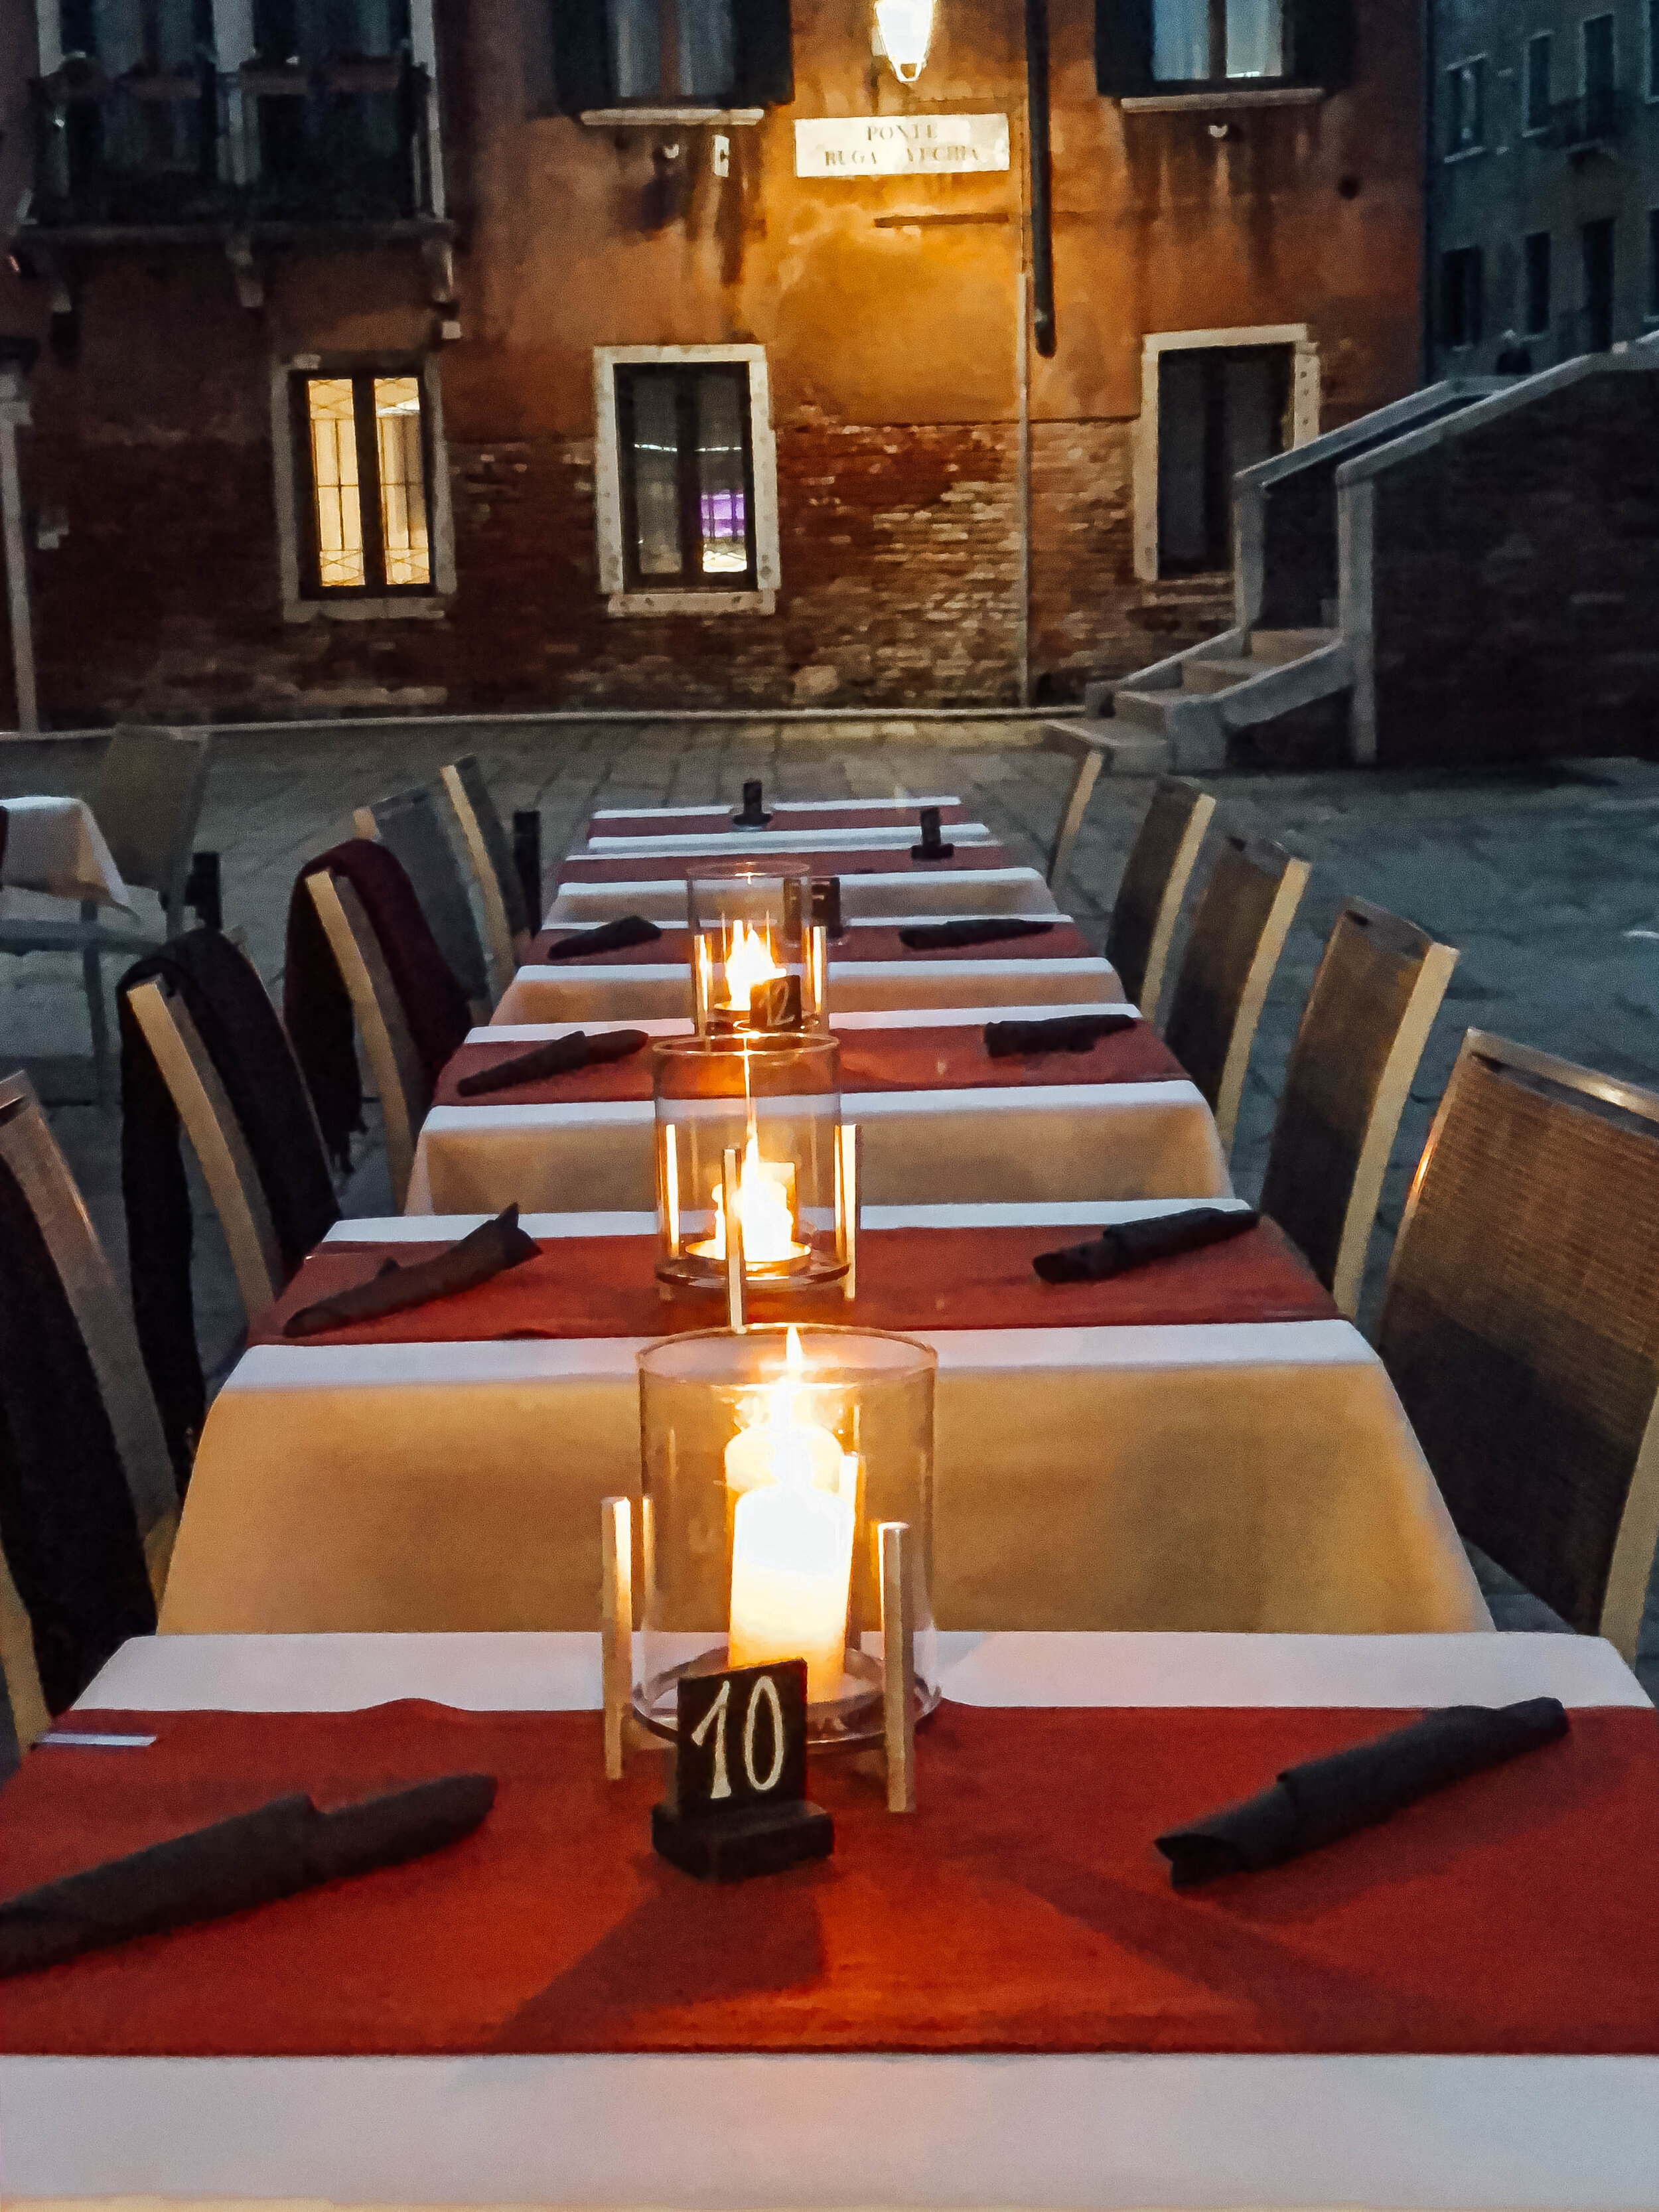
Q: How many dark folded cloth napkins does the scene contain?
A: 8